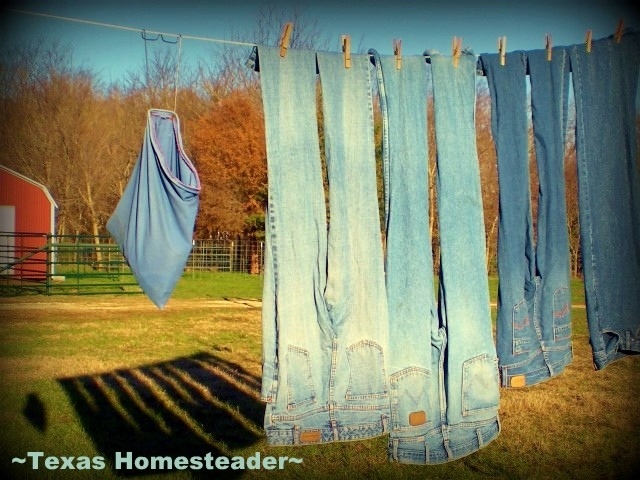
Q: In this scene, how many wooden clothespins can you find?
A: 8